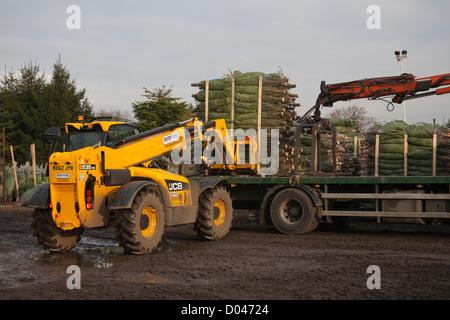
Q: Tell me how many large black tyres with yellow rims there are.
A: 2